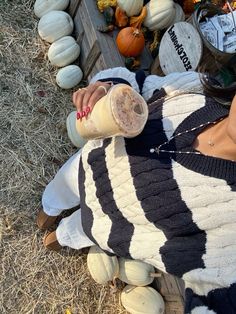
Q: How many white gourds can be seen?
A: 11